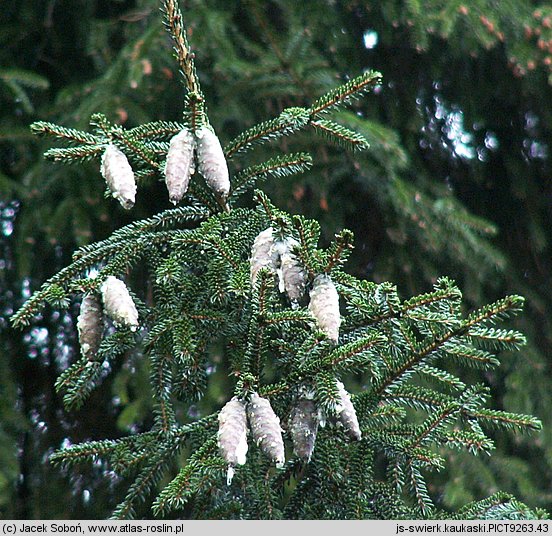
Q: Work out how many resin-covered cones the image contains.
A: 12